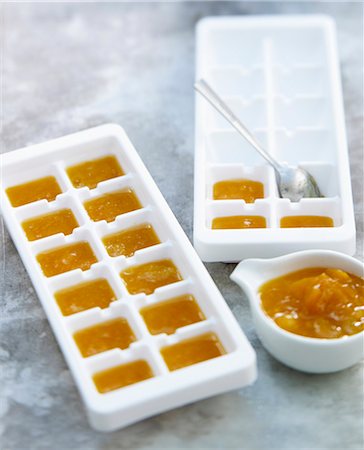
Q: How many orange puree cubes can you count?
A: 15